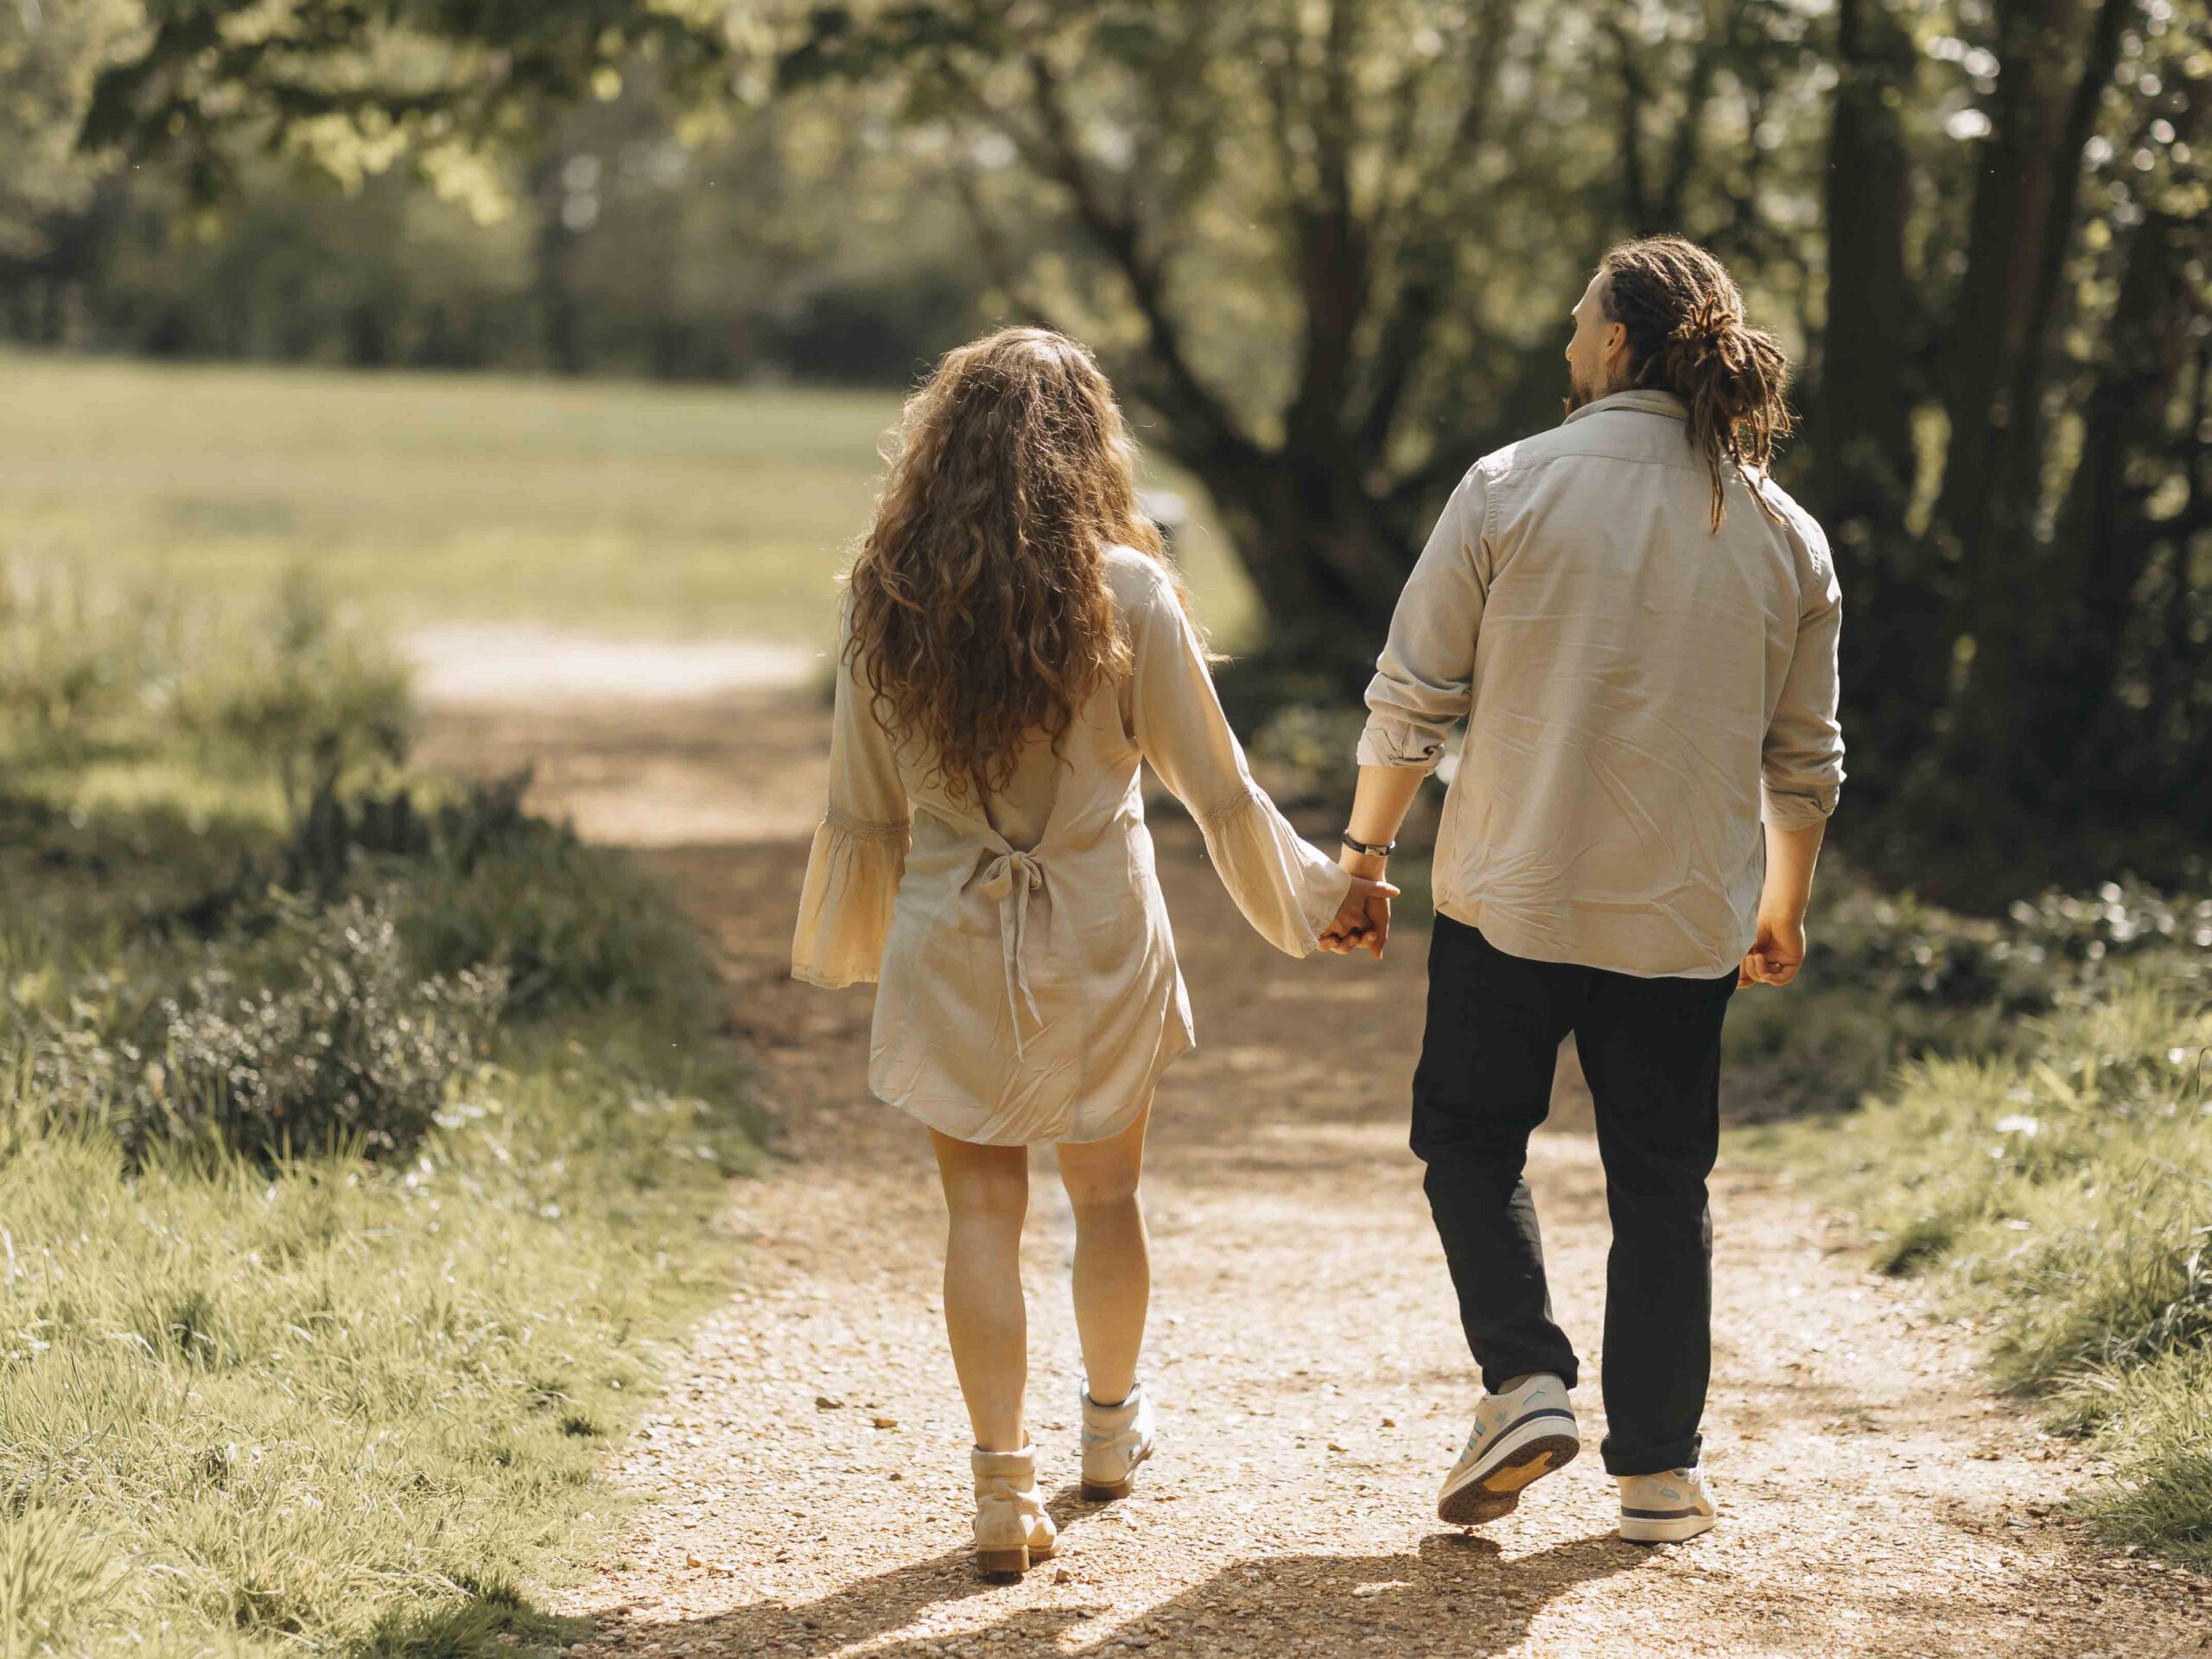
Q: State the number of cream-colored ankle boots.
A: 2